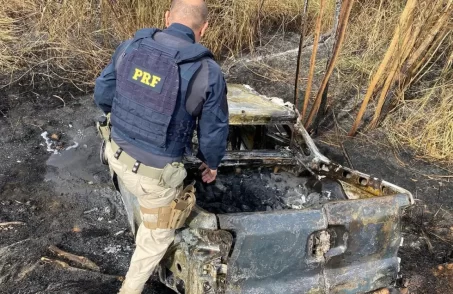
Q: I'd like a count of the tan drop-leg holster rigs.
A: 1